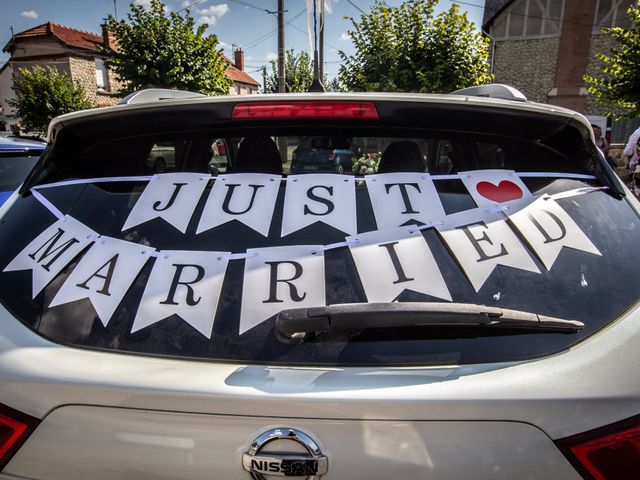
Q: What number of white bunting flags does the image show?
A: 12